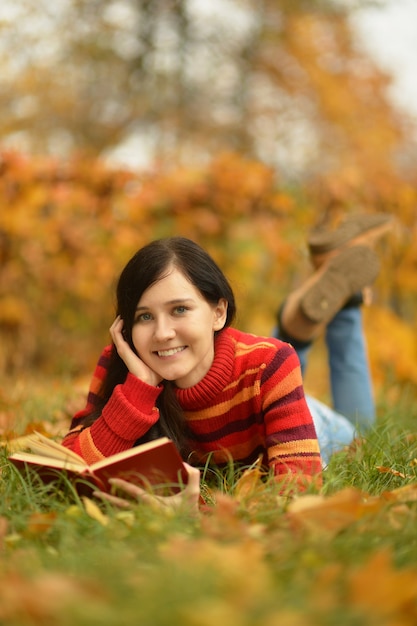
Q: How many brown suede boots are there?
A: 2